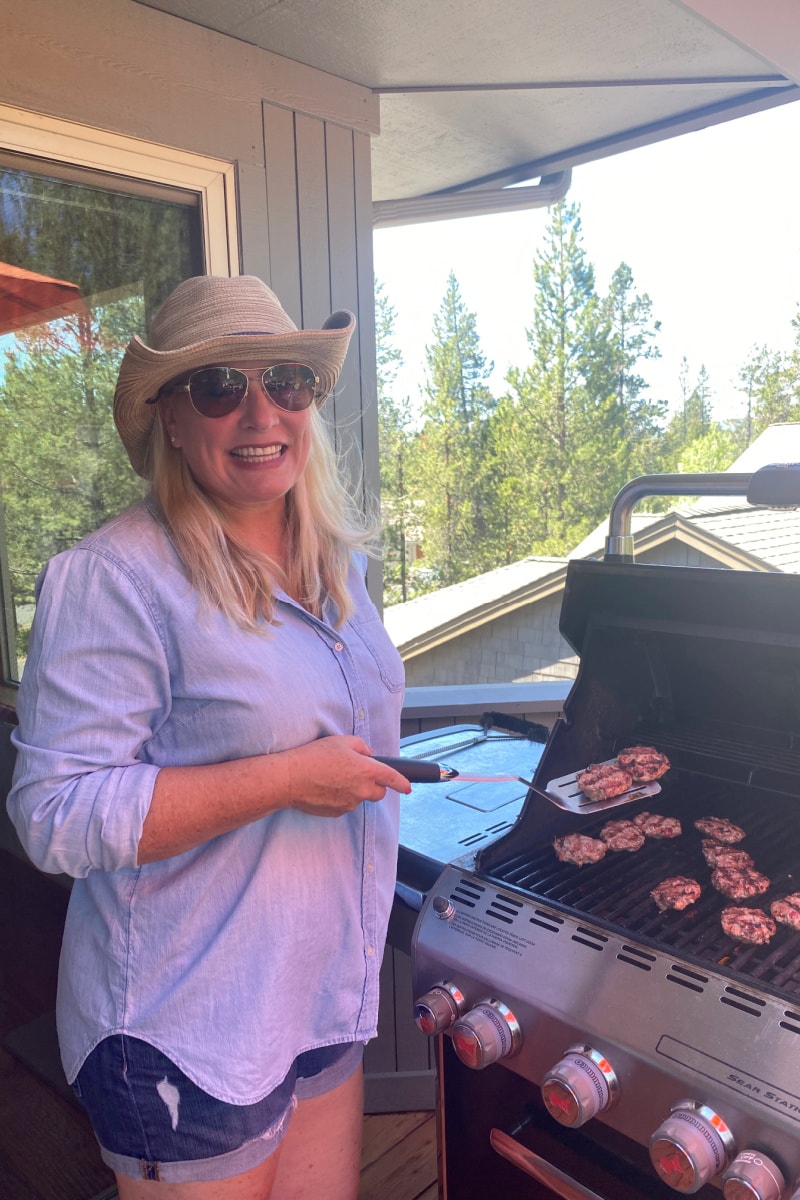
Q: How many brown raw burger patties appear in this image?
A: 11